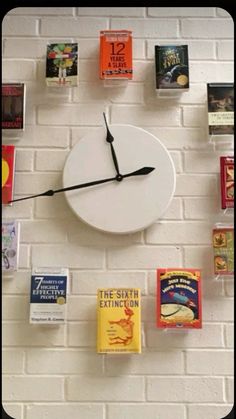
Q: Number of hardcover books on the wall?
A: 12